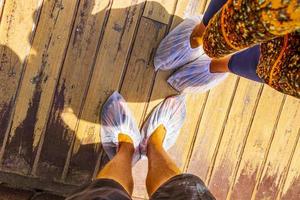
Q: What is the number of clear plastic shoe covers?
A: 4